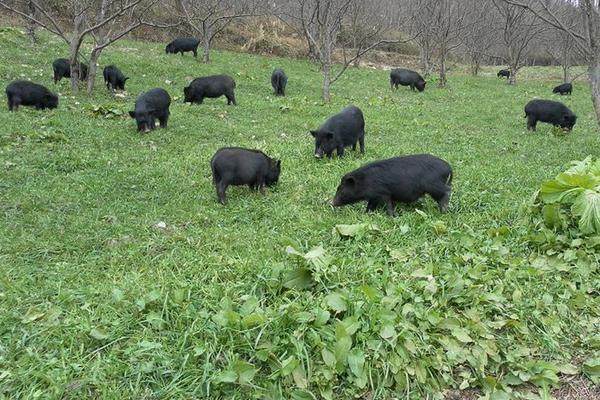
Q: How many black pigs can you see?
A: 14